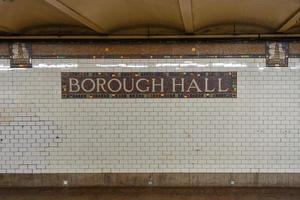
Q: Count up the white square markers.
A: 3